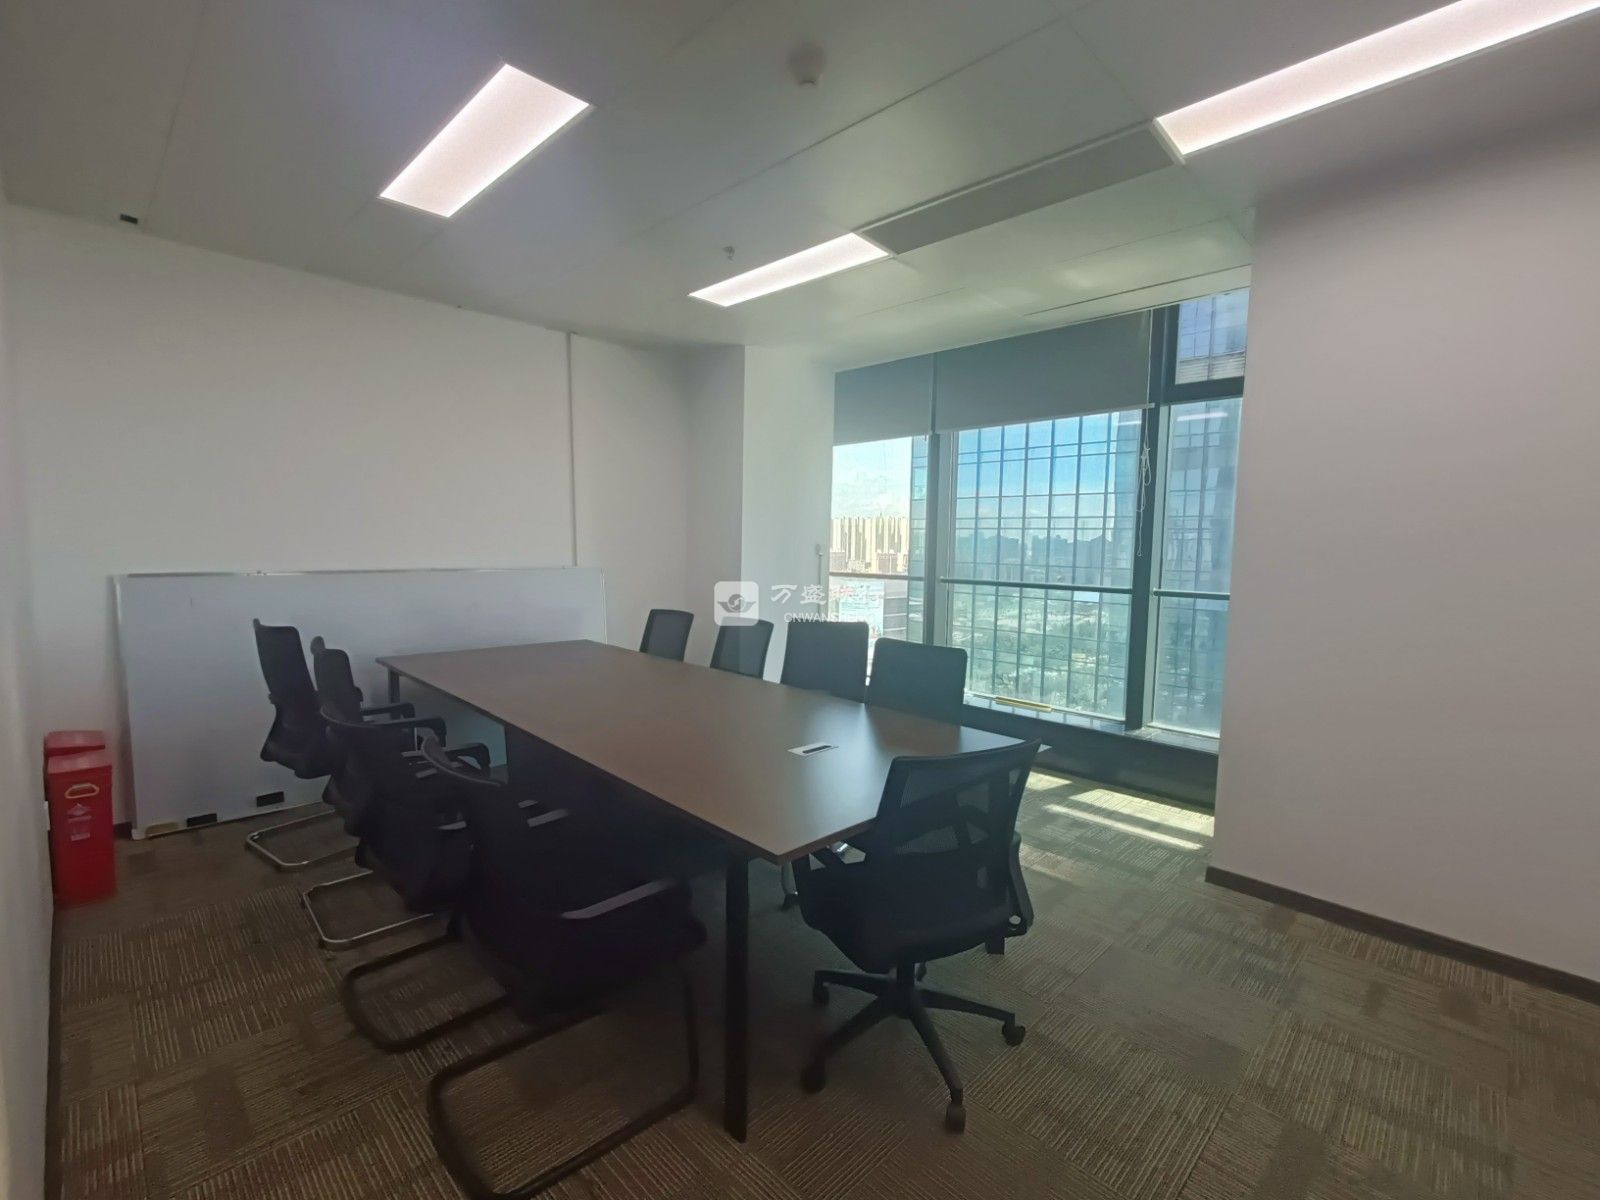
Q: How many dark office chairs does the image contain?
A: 9